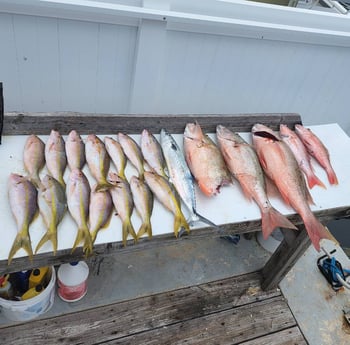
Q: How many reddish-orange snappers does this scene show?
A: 5